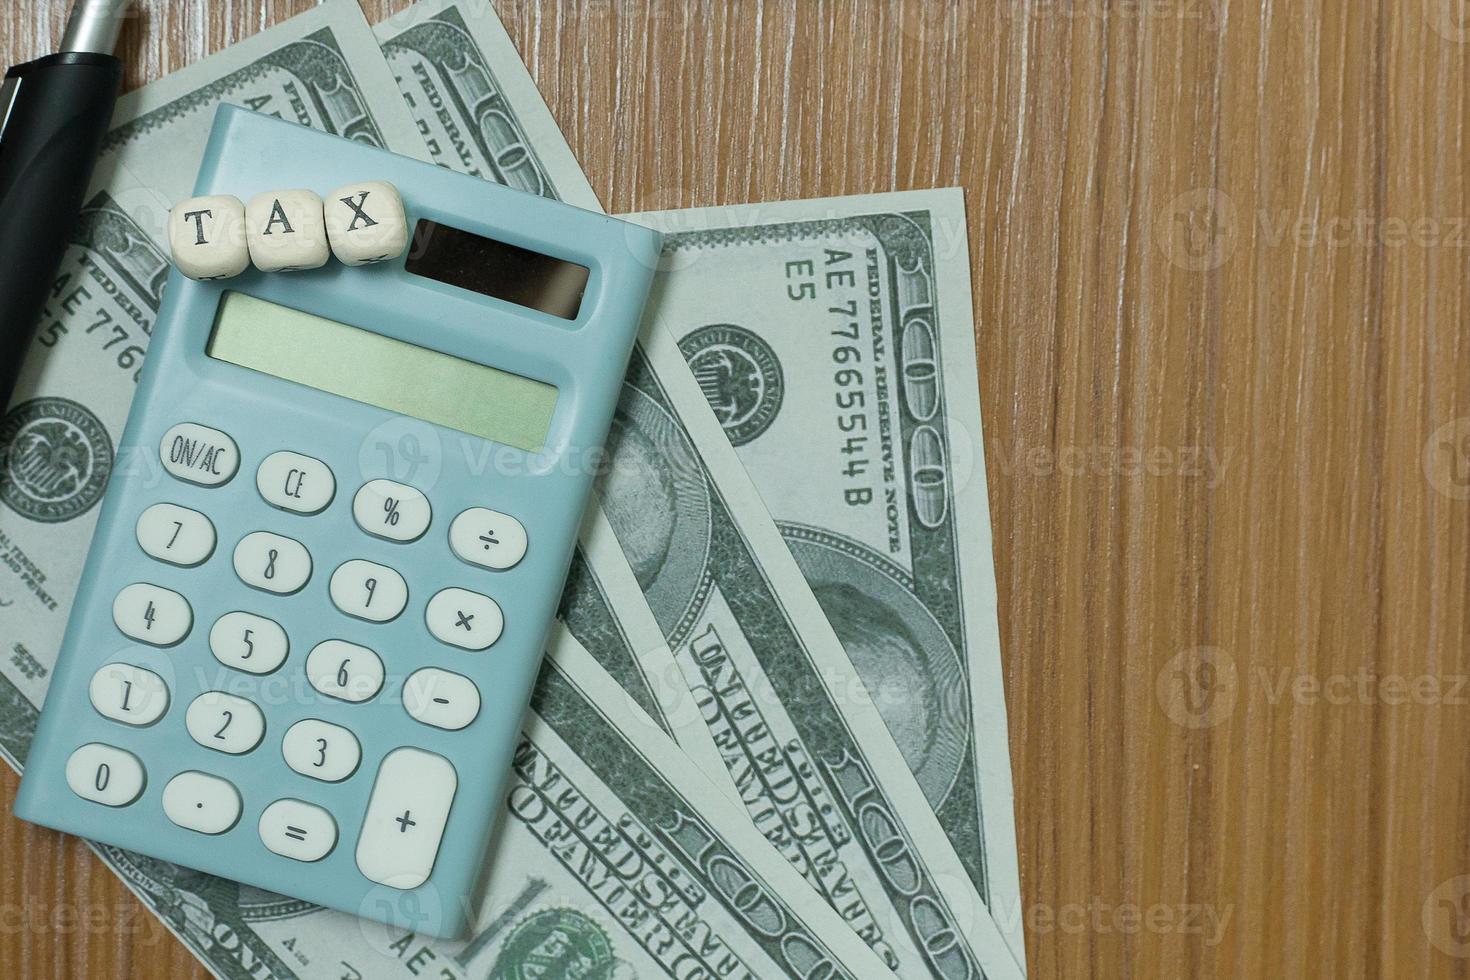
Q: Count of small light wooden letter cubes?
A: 3